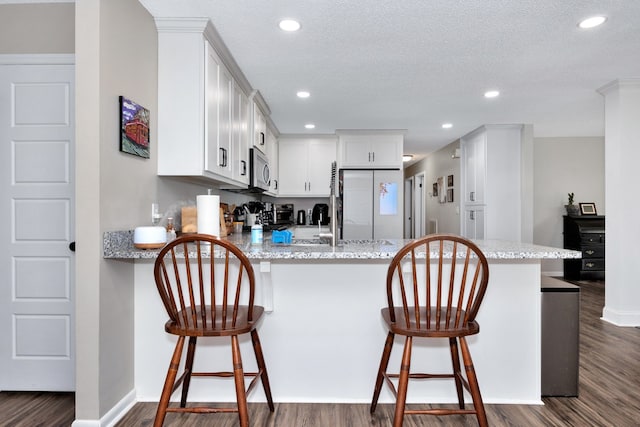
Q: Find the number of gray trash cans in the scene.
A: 1